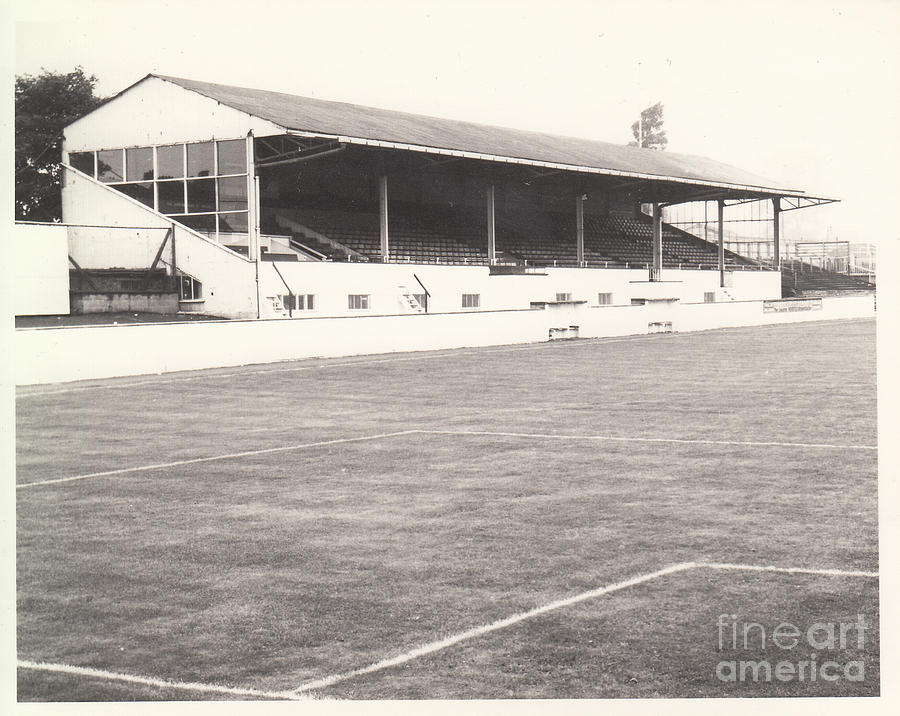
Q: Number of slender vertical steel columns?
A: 6